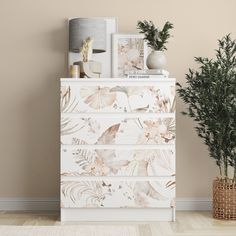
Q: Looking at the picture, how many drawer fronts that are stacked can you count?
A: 4